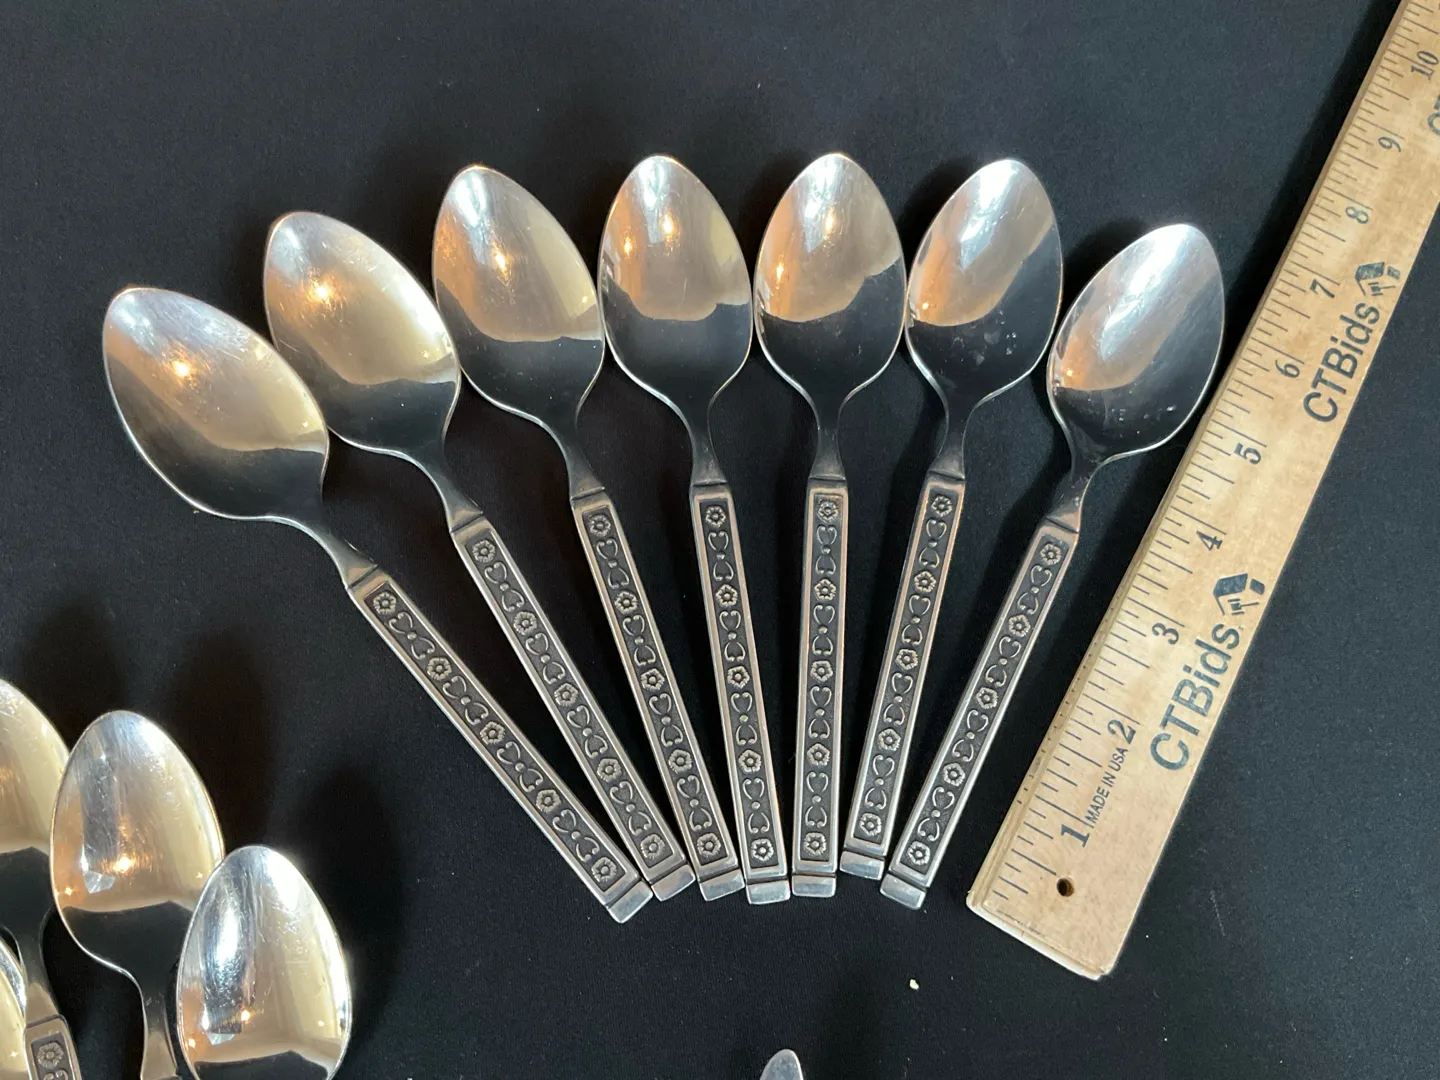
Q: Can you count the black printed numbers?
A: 10